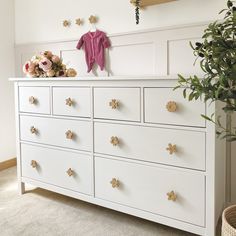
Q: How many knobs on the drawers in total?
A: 12